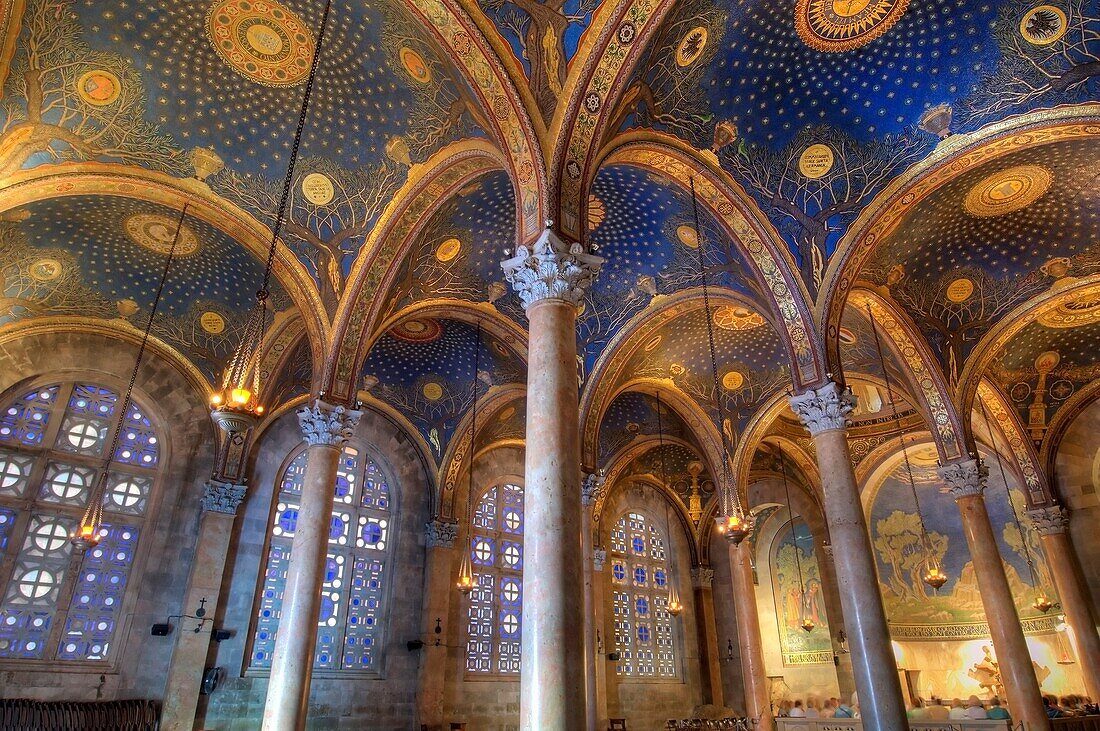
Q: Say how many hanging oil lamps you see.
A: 8